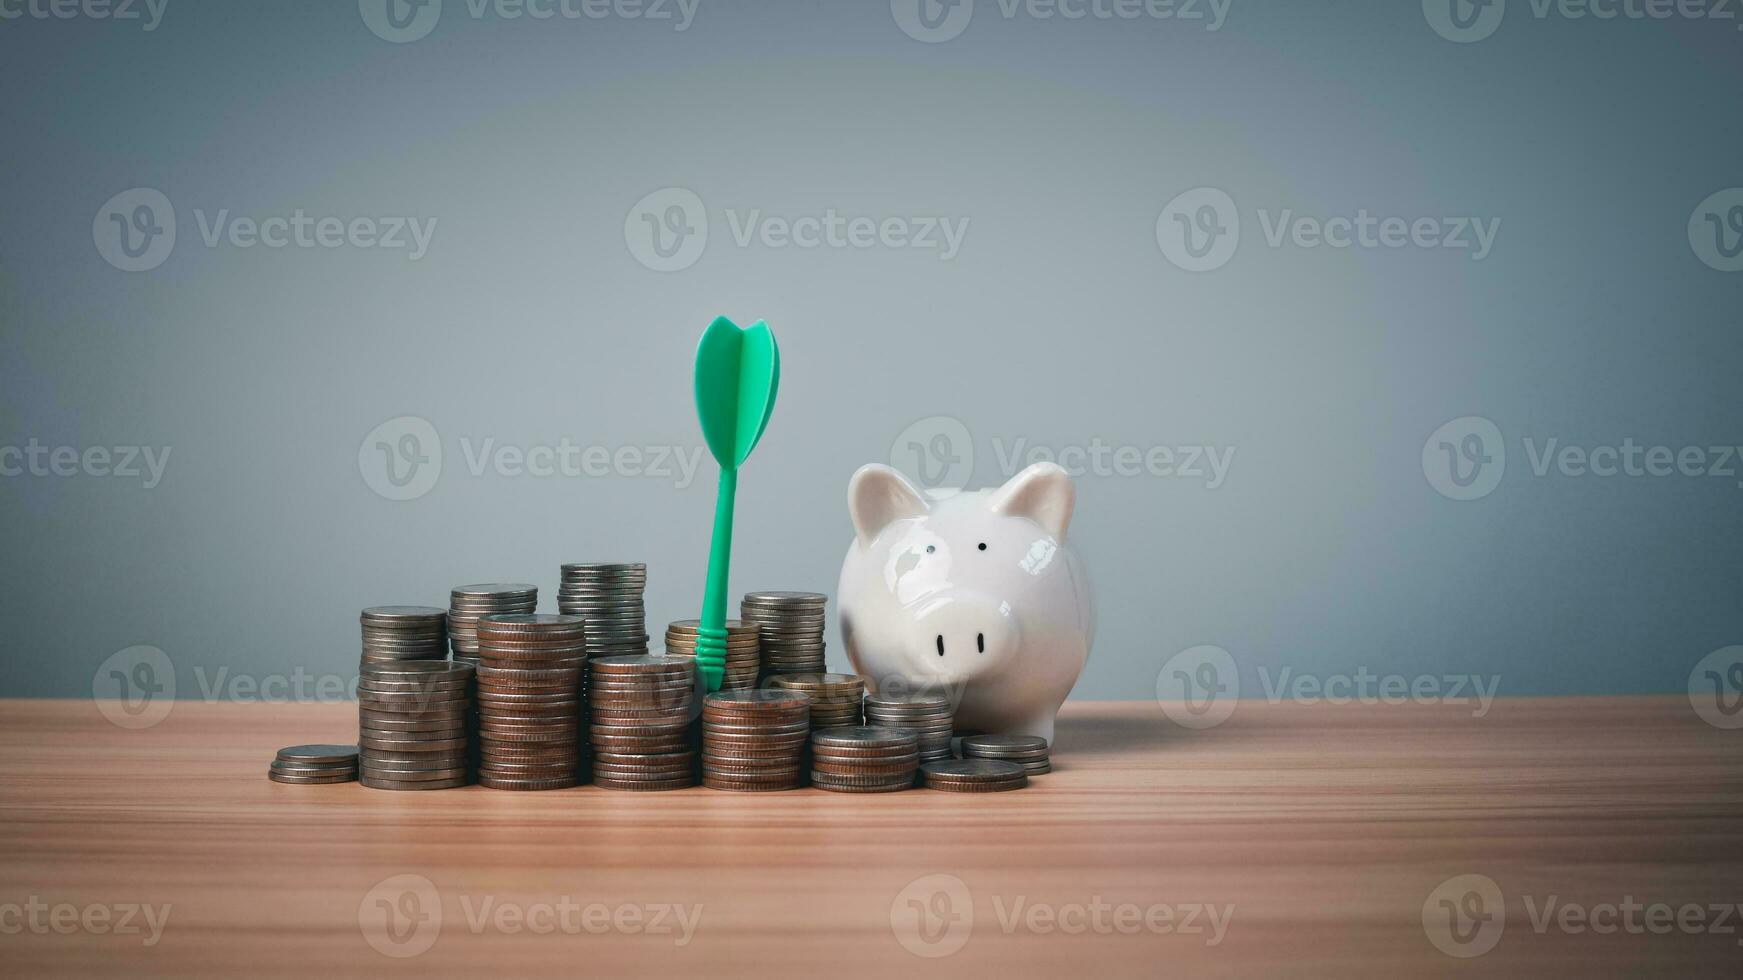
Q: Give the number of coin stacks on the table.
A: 15